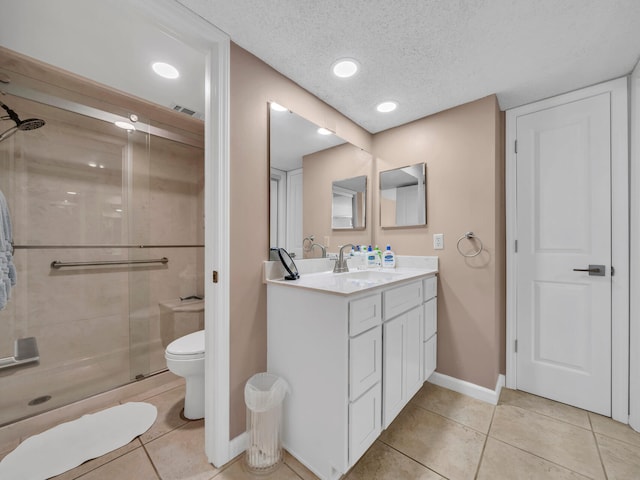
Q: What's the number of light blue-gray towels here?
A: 1